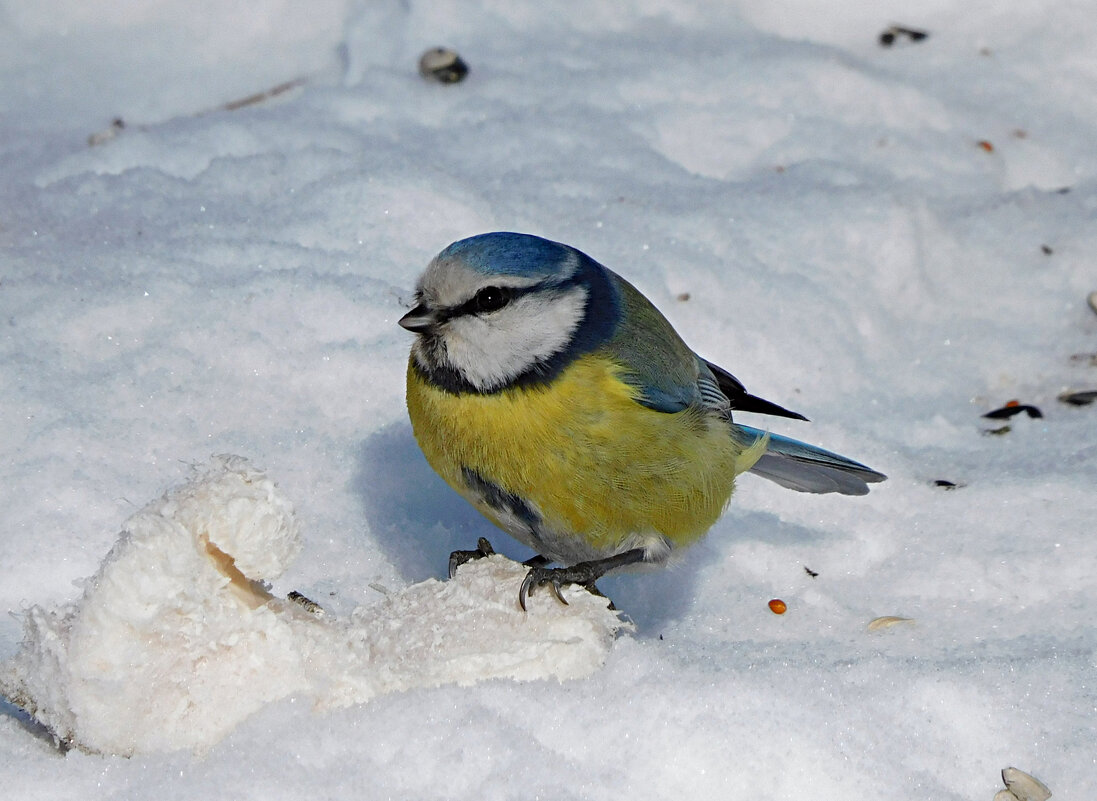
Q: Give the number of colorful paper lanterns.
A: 0